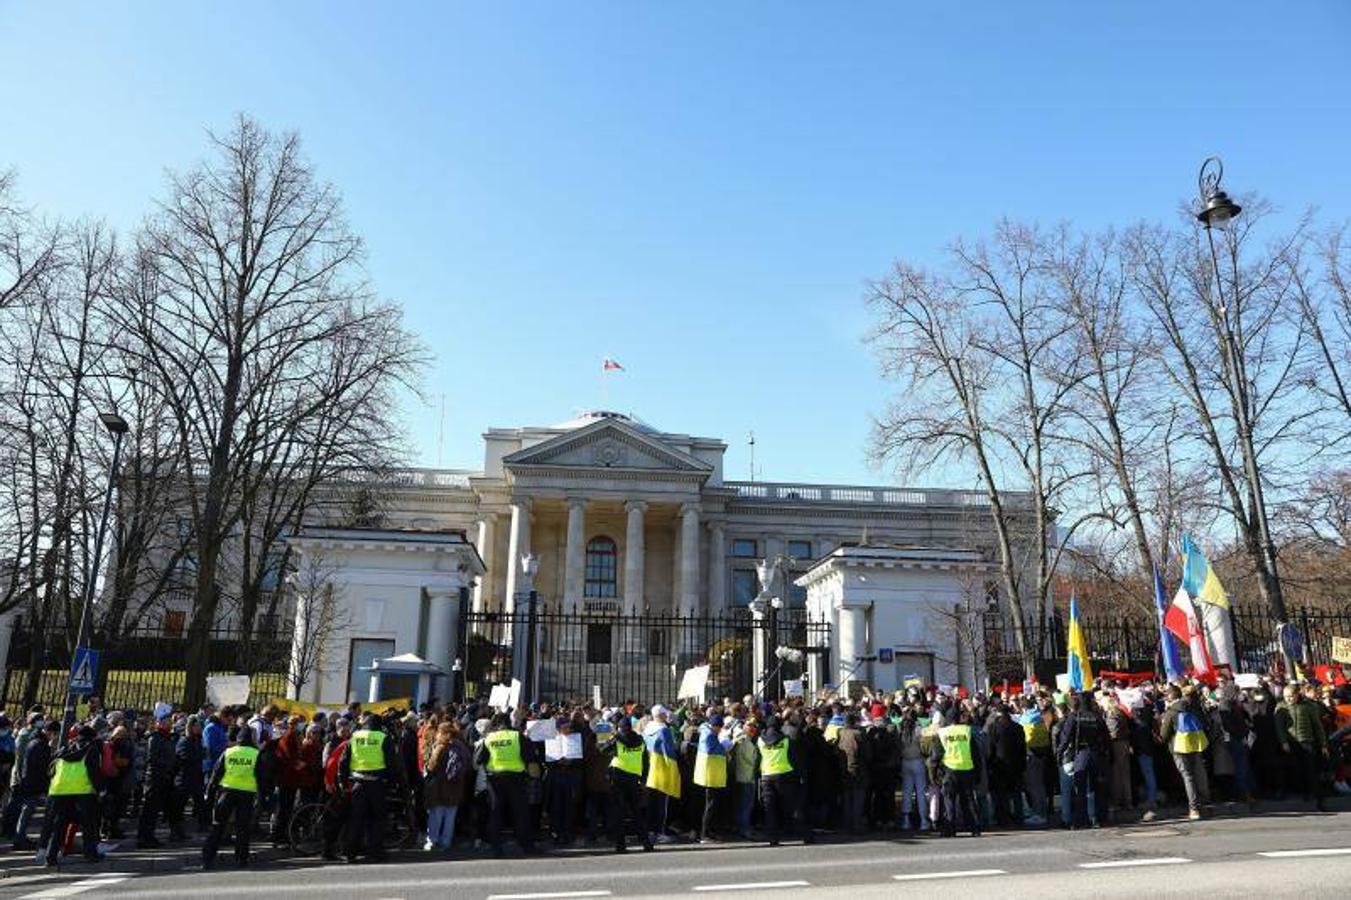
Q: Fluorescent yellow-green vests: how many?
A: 7